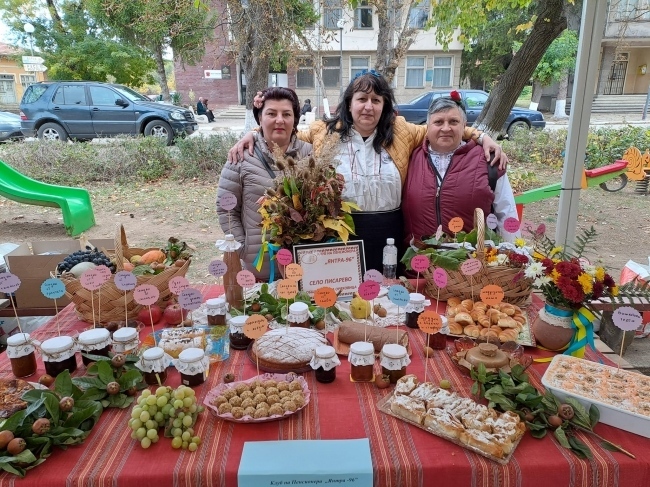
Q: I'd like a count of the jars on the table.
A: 14